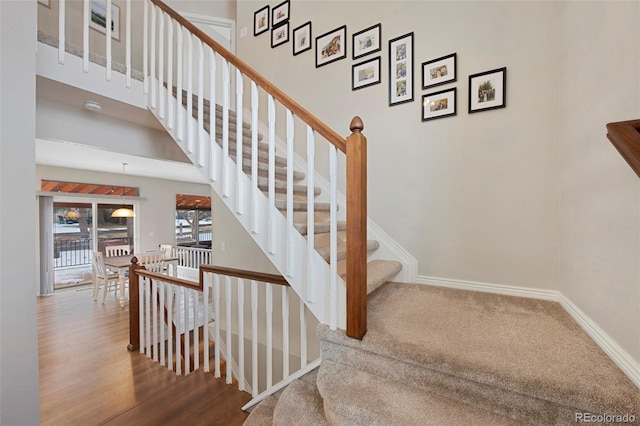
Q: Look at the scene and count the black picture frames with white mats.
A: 11